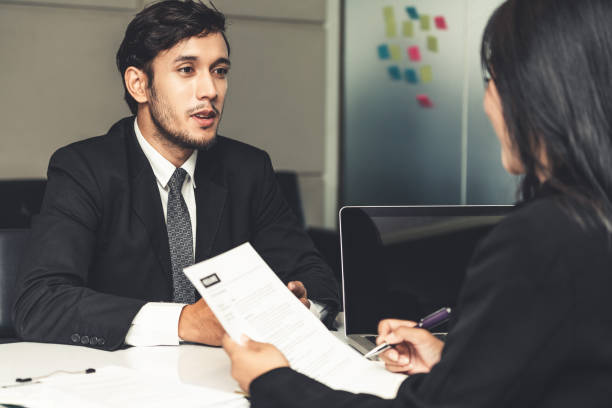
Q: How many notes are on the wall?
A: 14